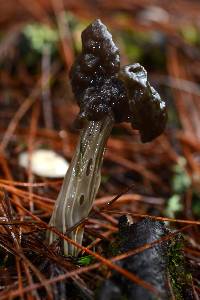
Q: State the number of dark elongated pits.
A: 2